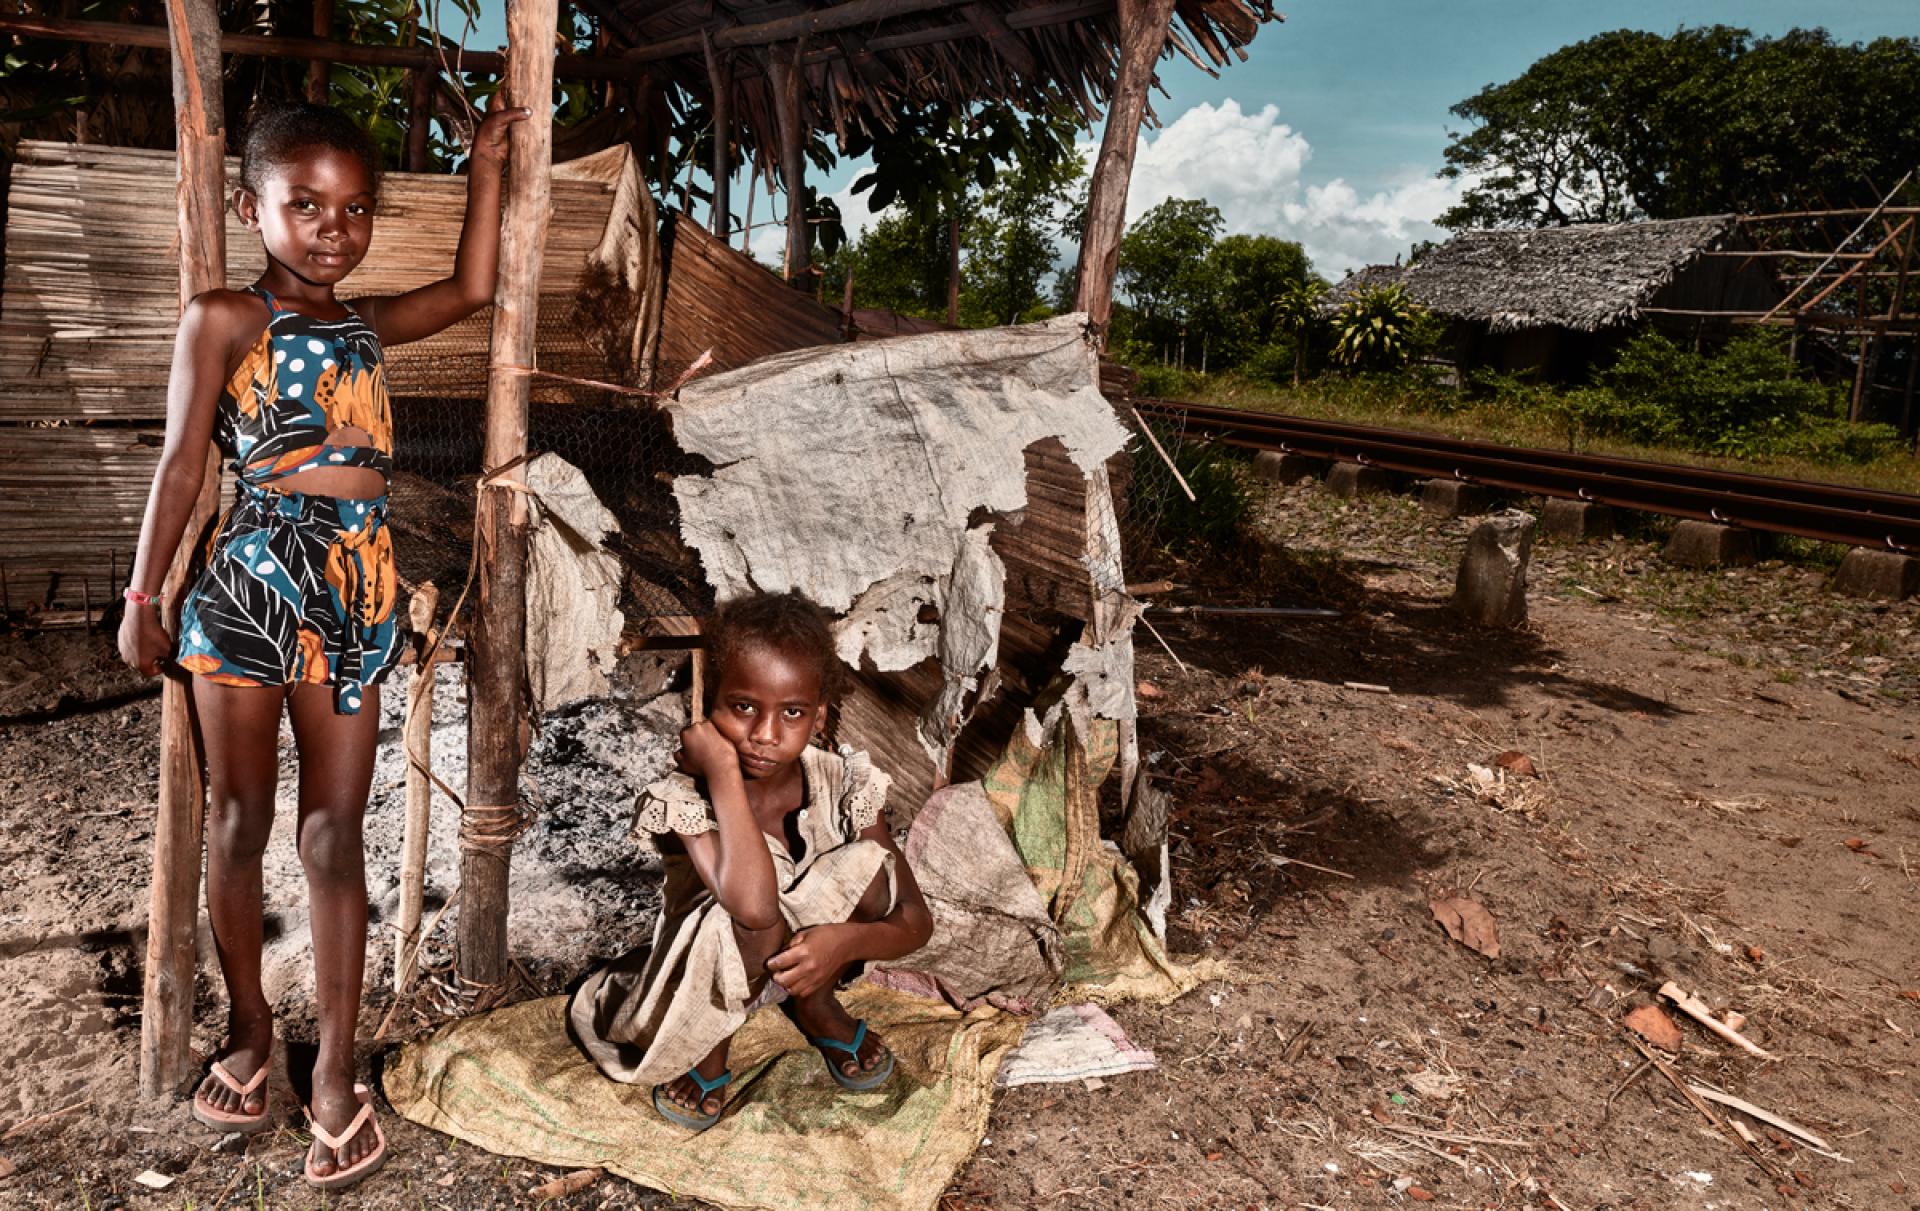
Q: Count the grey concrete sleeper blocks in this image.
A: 6